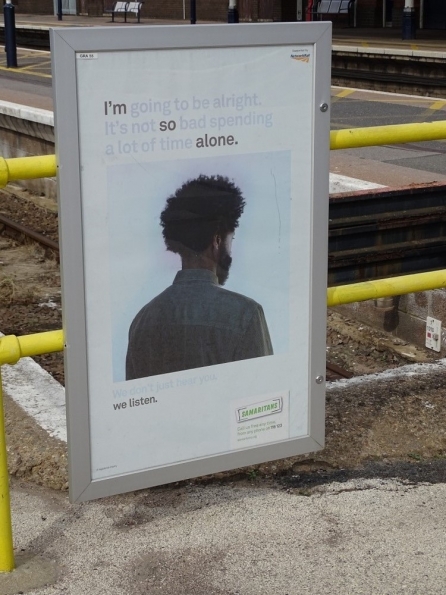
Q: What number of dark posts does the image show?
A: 5